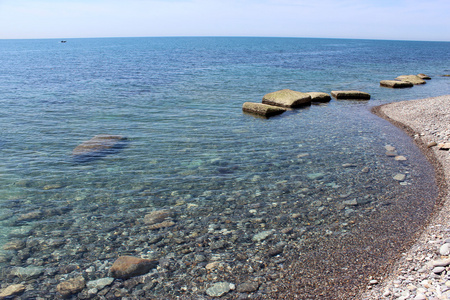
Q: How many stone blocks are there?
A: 7